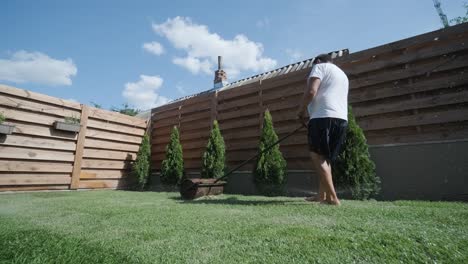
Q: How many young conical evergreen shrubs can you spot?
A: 5